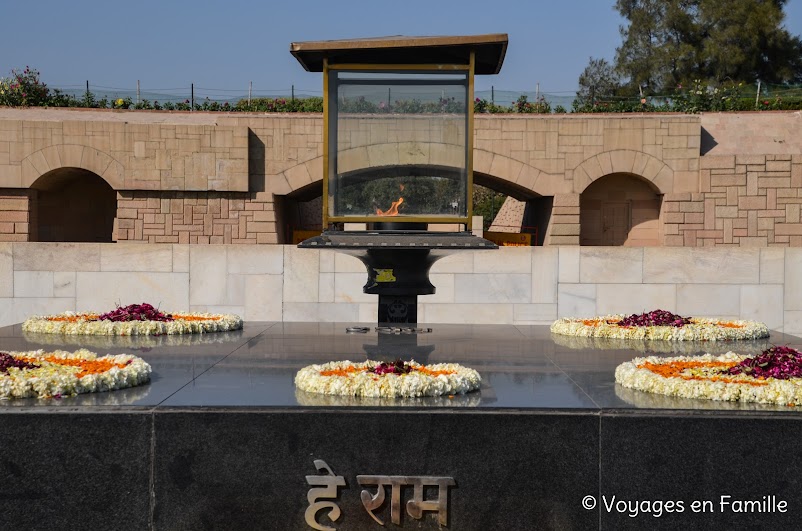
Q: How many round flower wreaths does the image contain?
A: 5